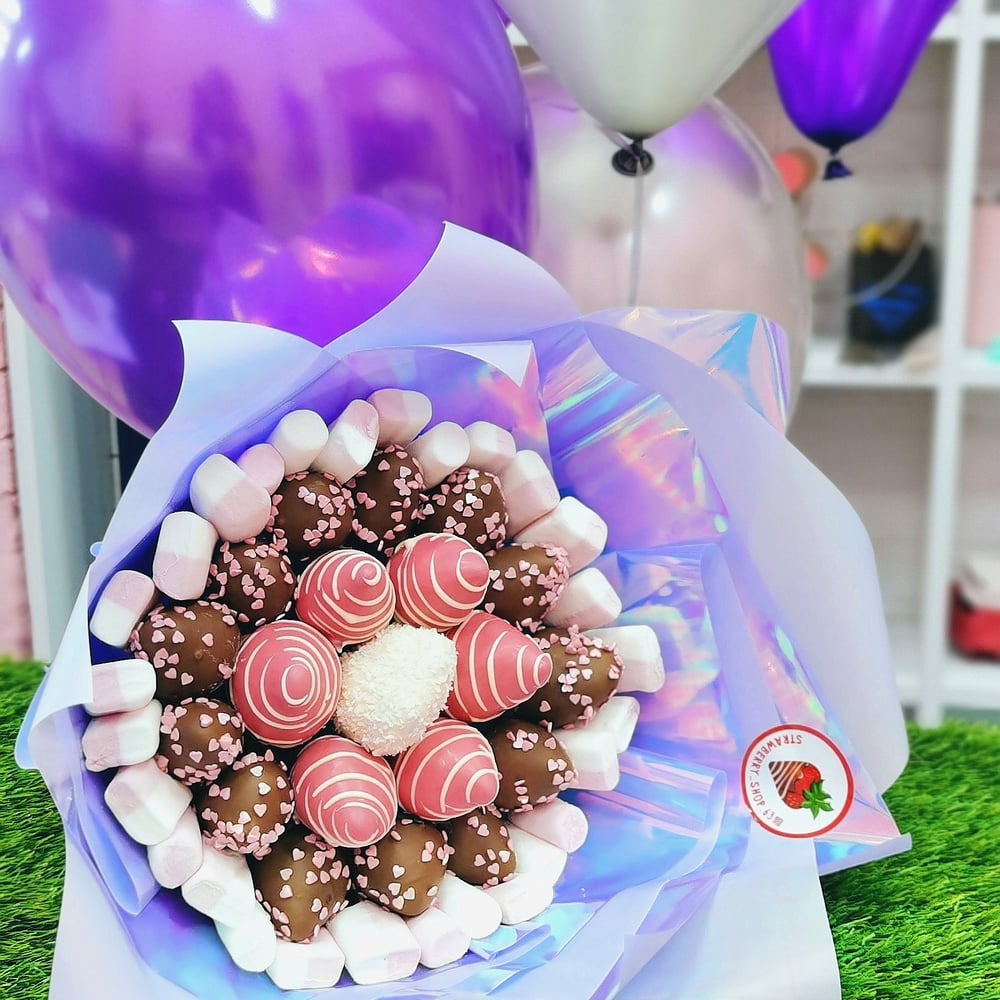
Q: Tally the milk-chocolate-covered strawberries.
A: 13